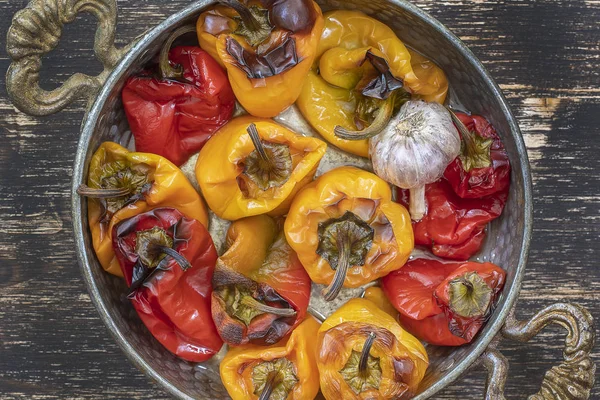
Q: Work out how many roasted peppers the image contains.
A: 12